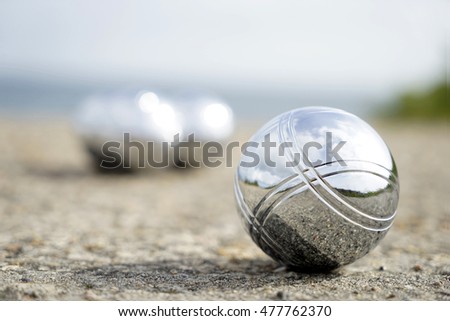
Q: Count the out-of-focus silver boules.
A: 2